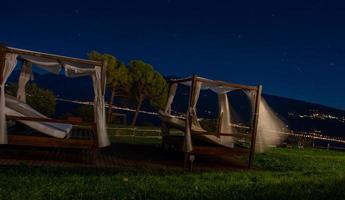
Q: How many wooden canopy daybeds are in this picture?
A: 2